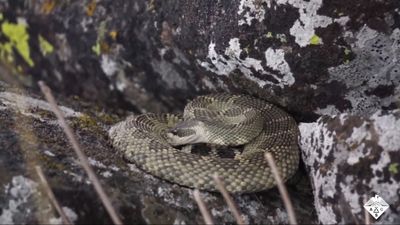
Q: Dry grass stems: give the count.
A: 5